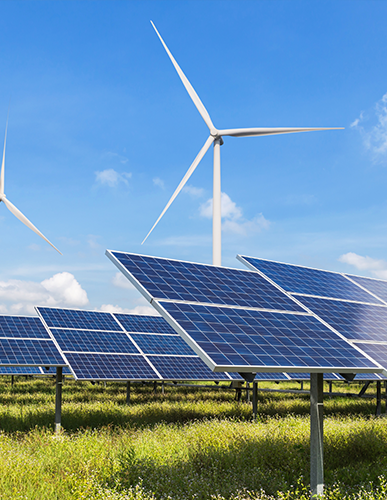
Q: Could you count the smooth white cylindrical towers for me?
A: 1